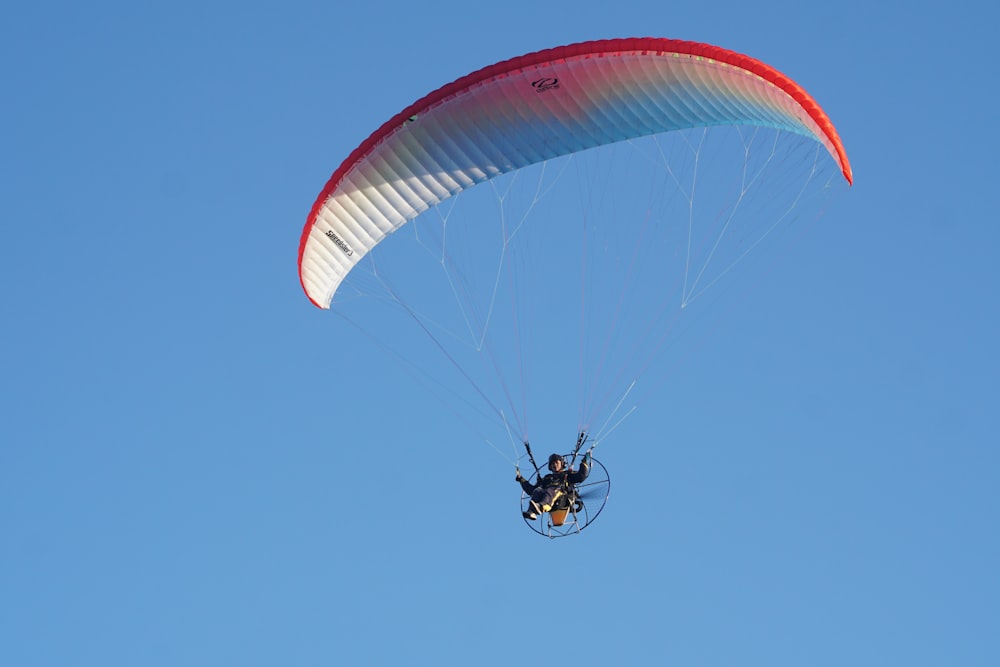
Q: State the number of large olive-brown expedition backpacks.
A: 0